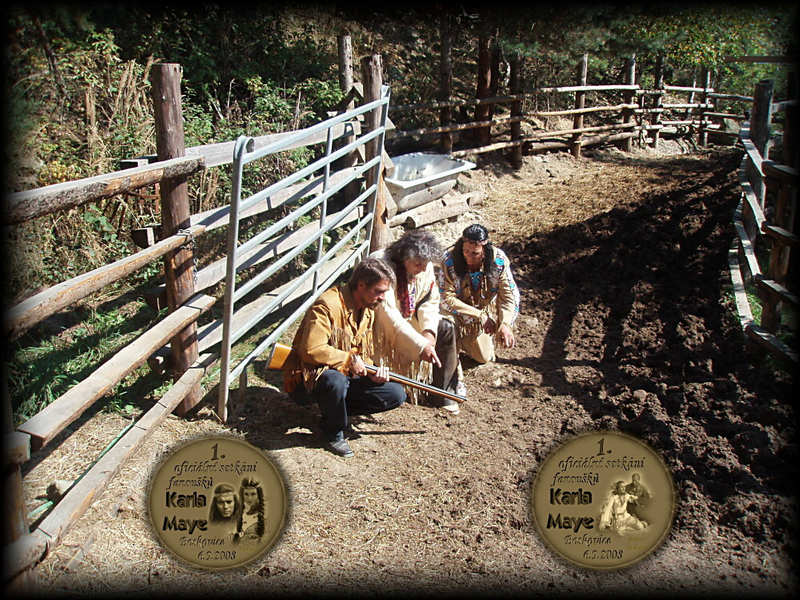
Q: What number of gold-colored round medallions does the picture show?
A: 2